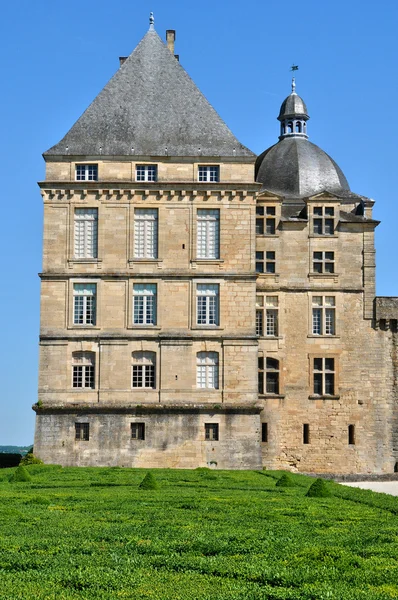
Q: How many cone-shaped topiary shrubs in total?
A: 4